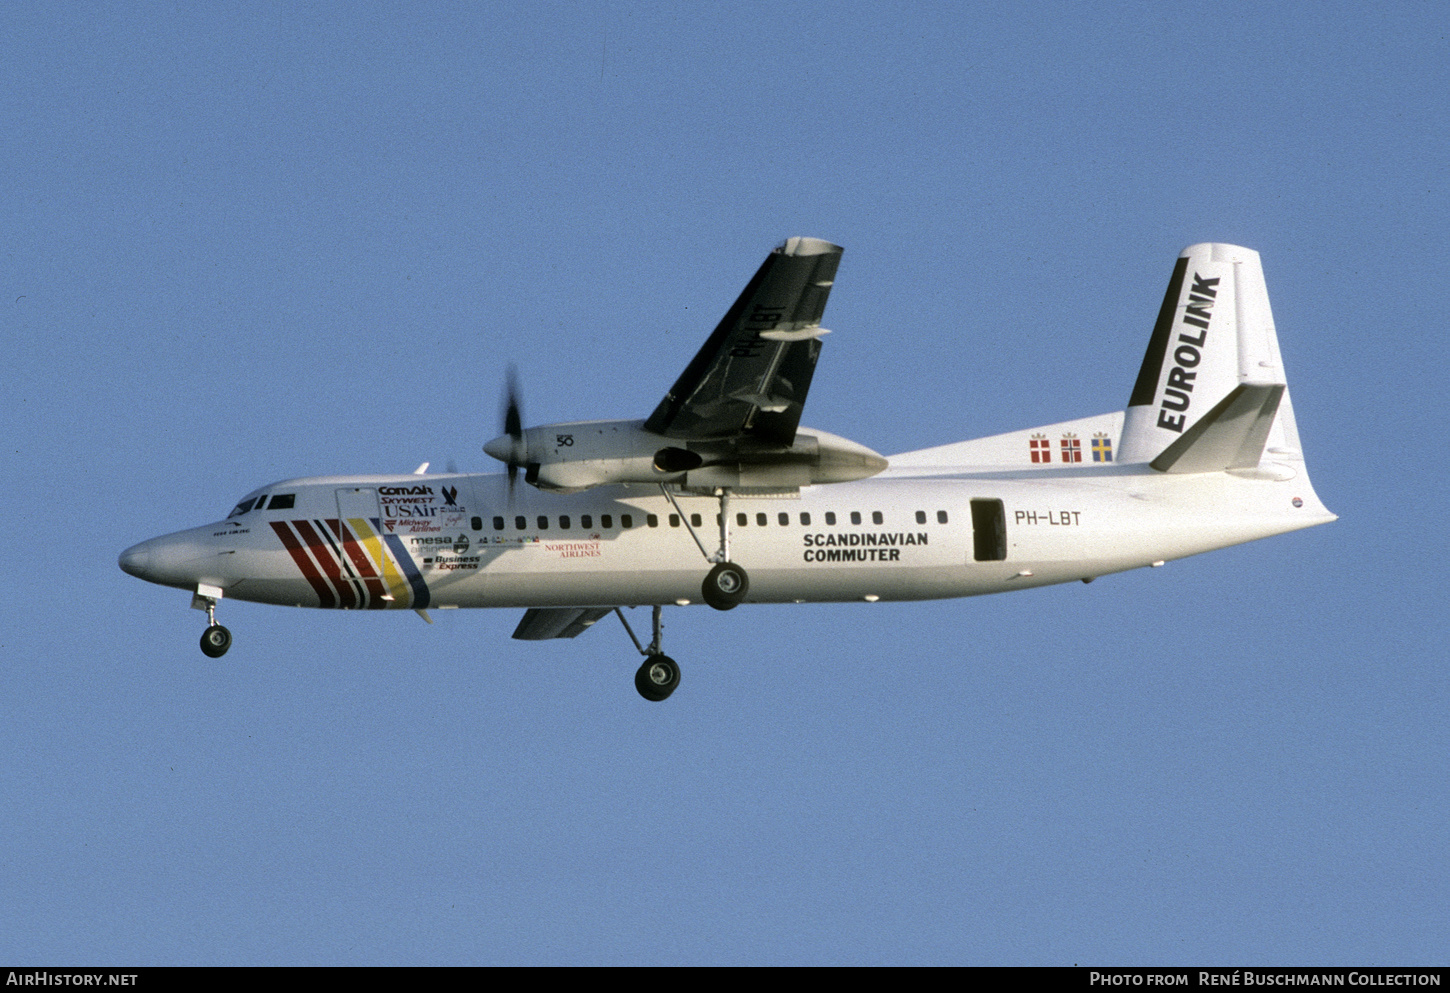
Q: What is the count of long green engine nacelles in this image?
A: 0